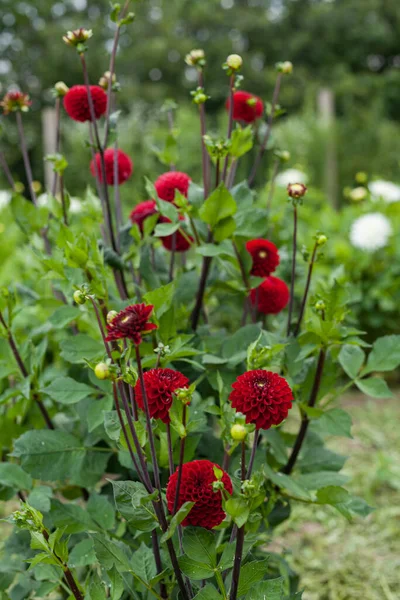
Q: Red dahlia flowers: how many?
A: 12